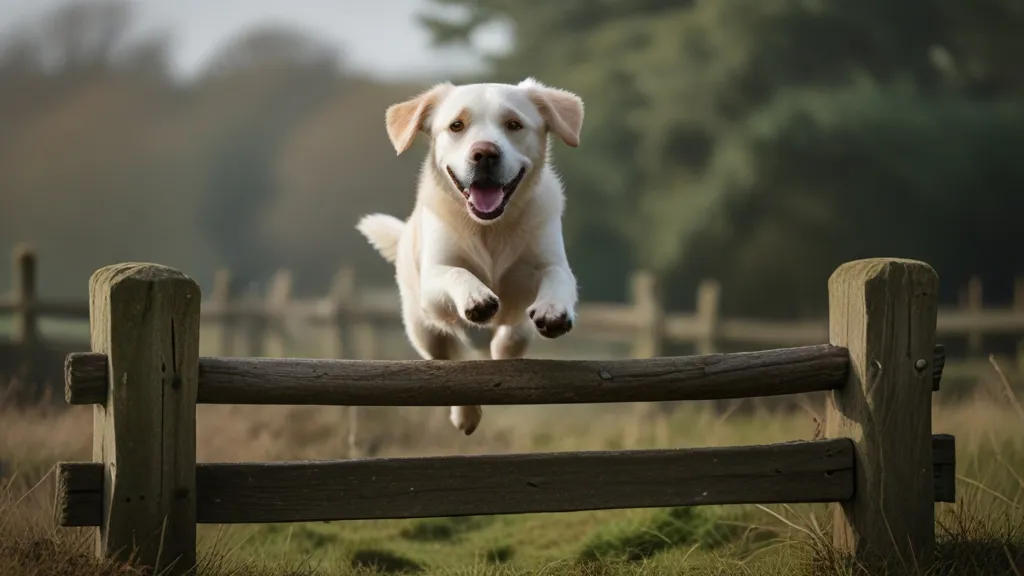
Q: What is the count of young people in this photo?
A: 0